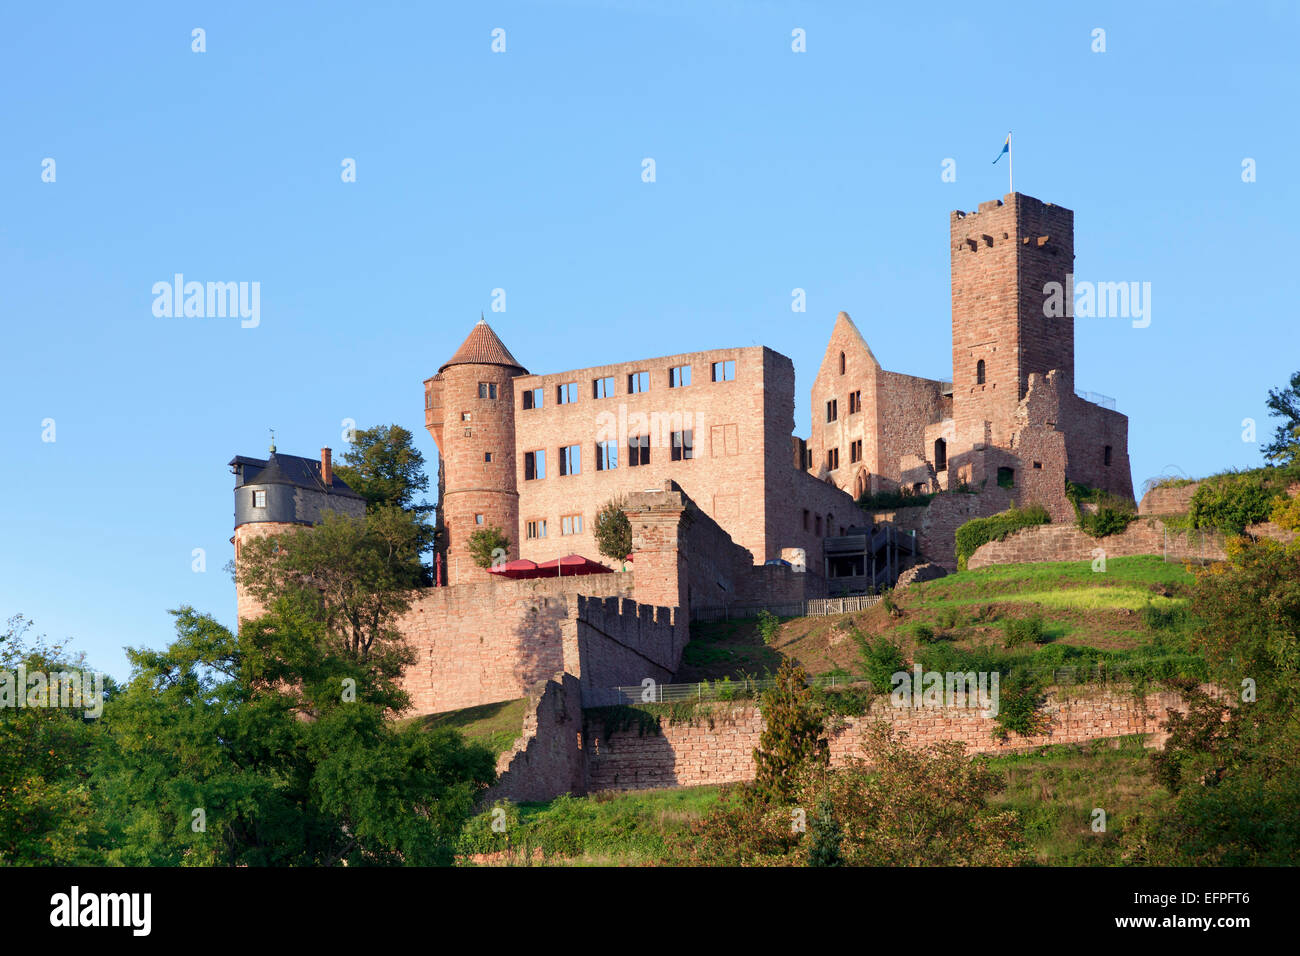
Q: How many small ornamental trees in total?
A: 2